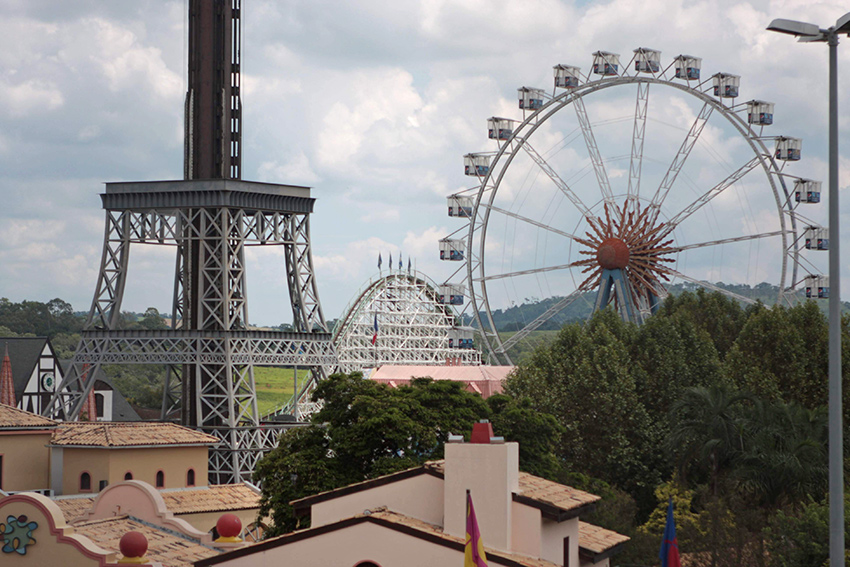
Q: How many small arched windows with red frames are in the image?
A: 4